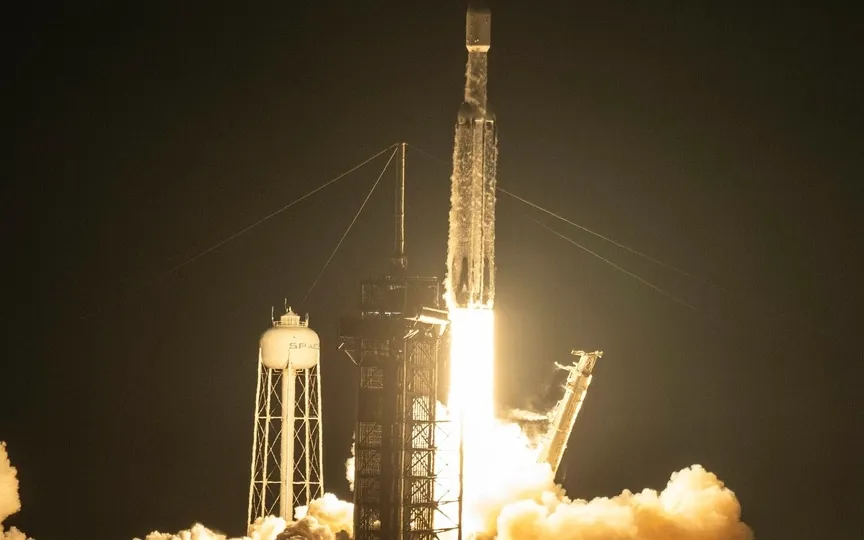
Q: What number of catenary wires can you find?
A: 4